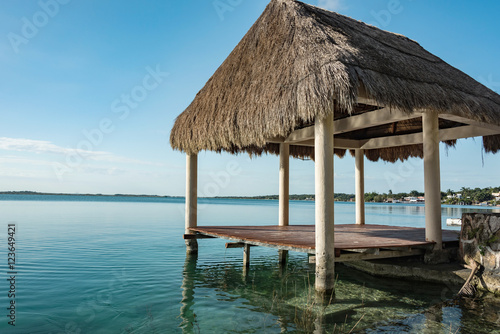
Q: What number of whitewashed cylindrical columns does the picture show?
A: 5